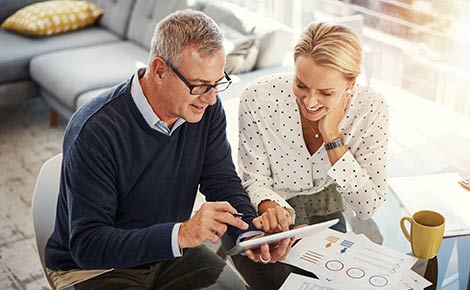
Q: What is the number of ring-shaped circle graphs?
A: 3